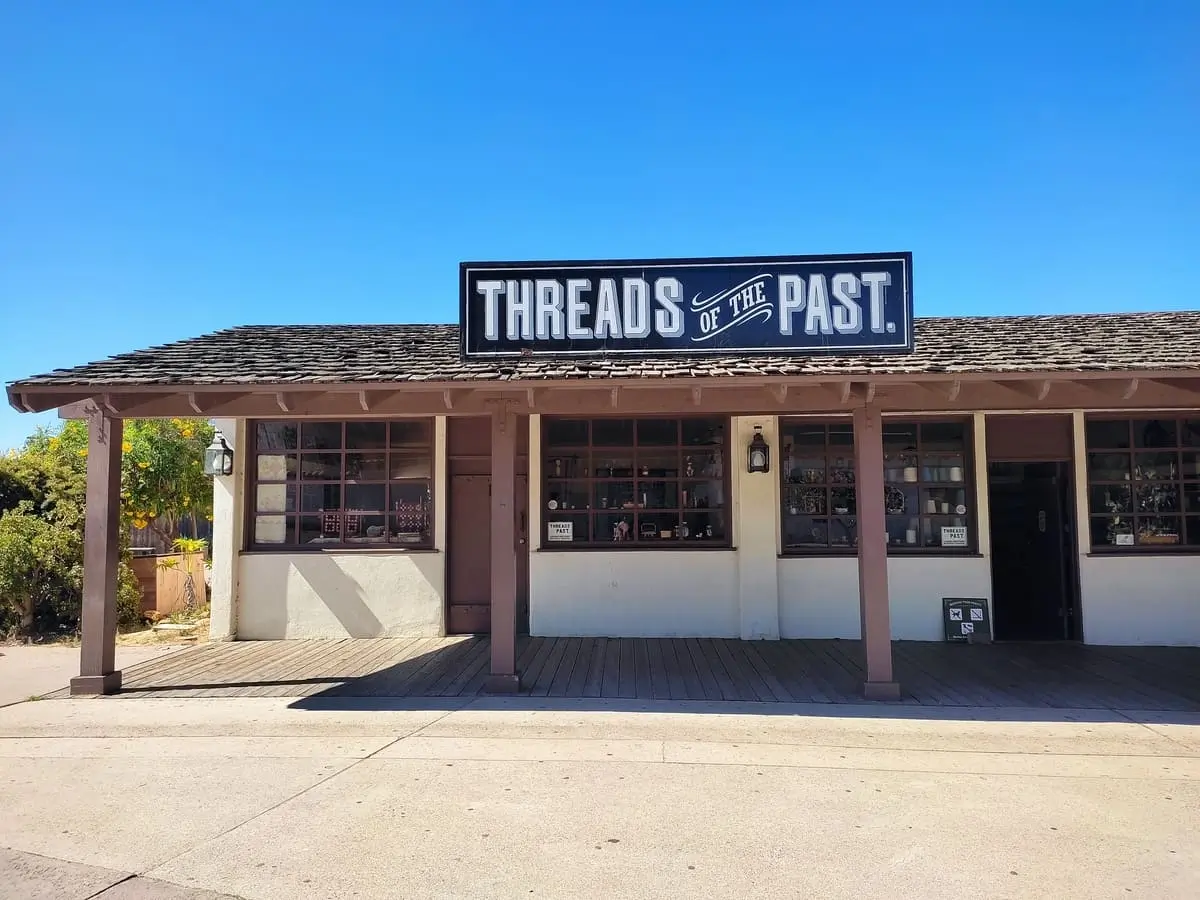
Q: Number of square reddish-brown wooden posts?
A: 3